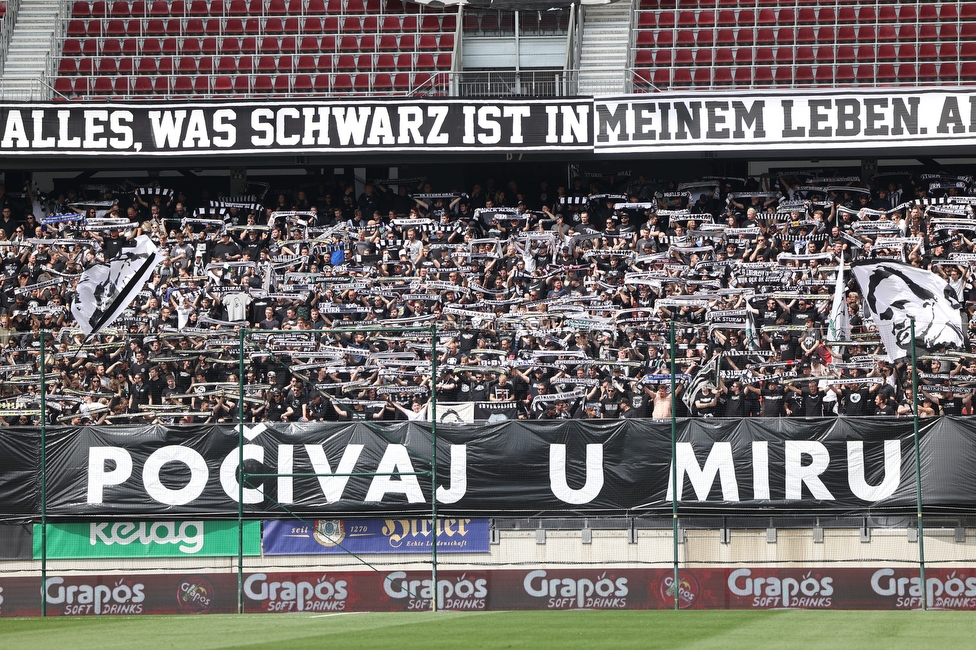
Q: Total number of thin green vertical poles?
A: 5